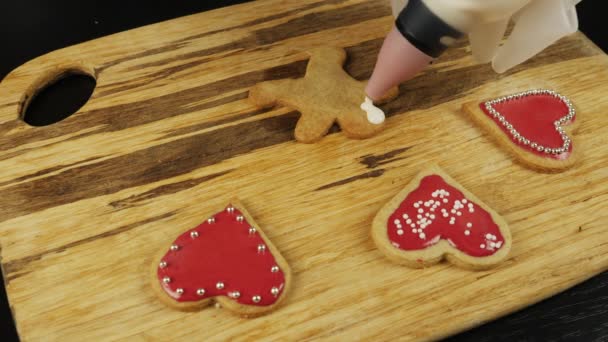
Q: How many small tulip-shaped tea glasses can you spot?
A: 0